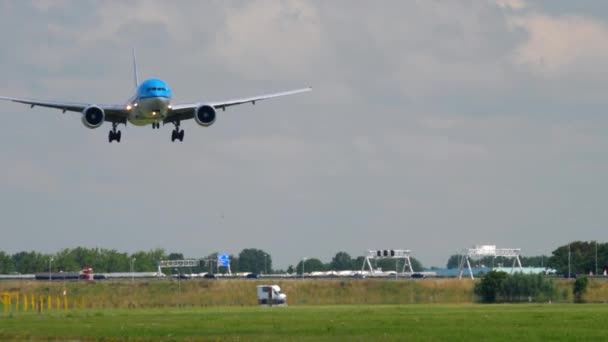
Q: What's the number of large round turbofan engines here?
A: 2